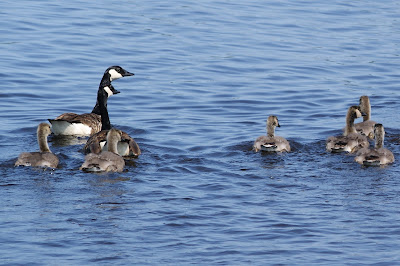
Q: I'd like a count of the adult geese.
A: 2